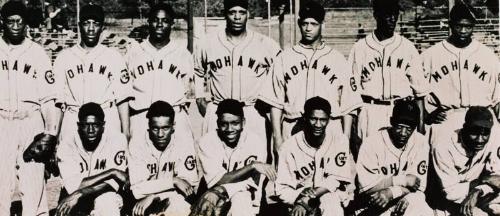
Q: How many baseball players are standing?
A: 7